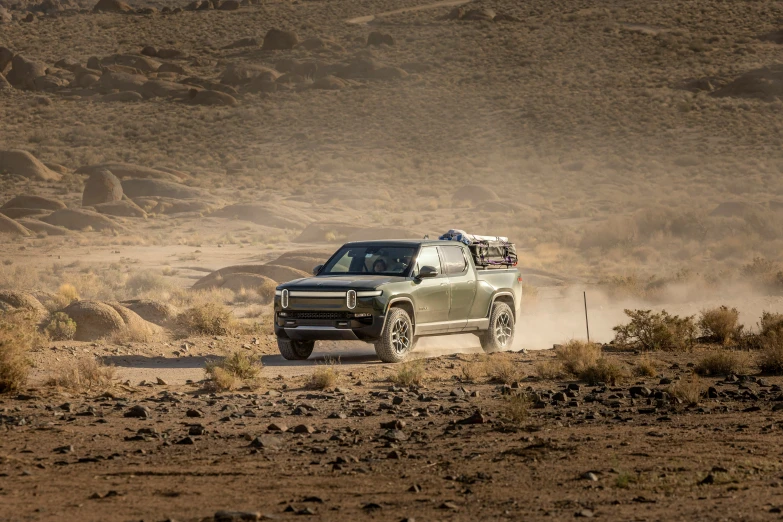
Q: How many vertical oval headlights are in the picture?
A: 2